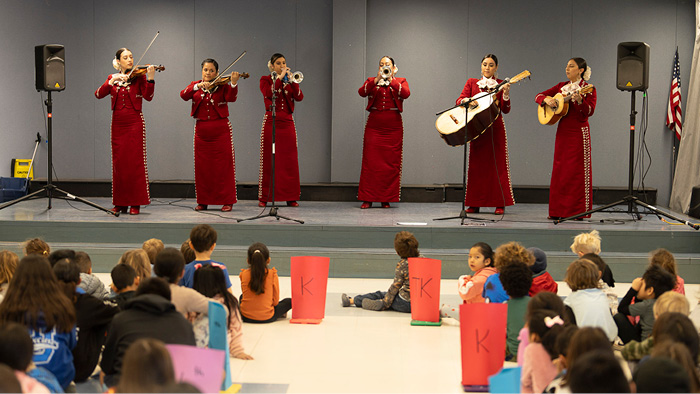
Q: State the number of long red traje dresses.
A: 6